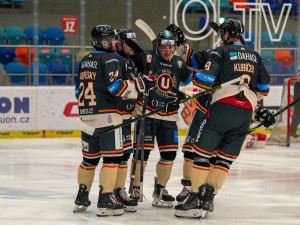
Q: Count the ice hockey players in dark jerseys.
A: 5